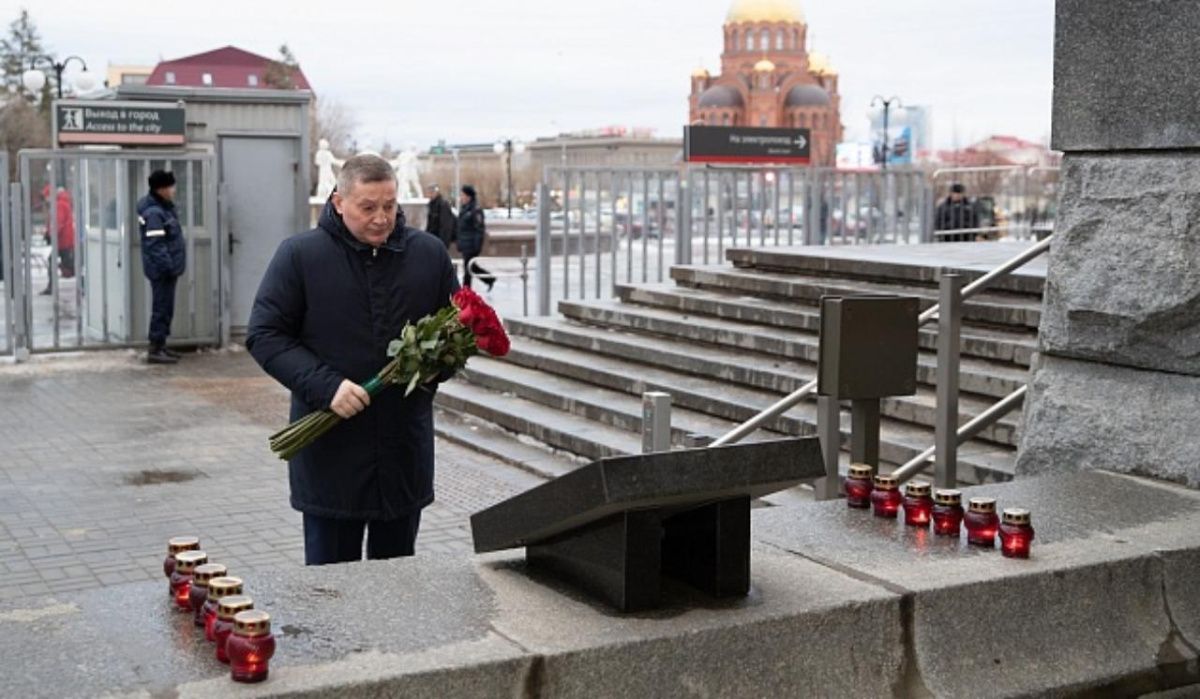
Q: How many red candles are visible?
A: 12